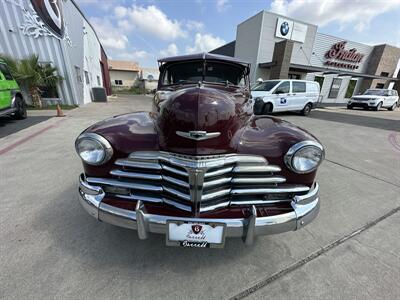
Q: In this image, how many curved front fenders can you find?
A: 2